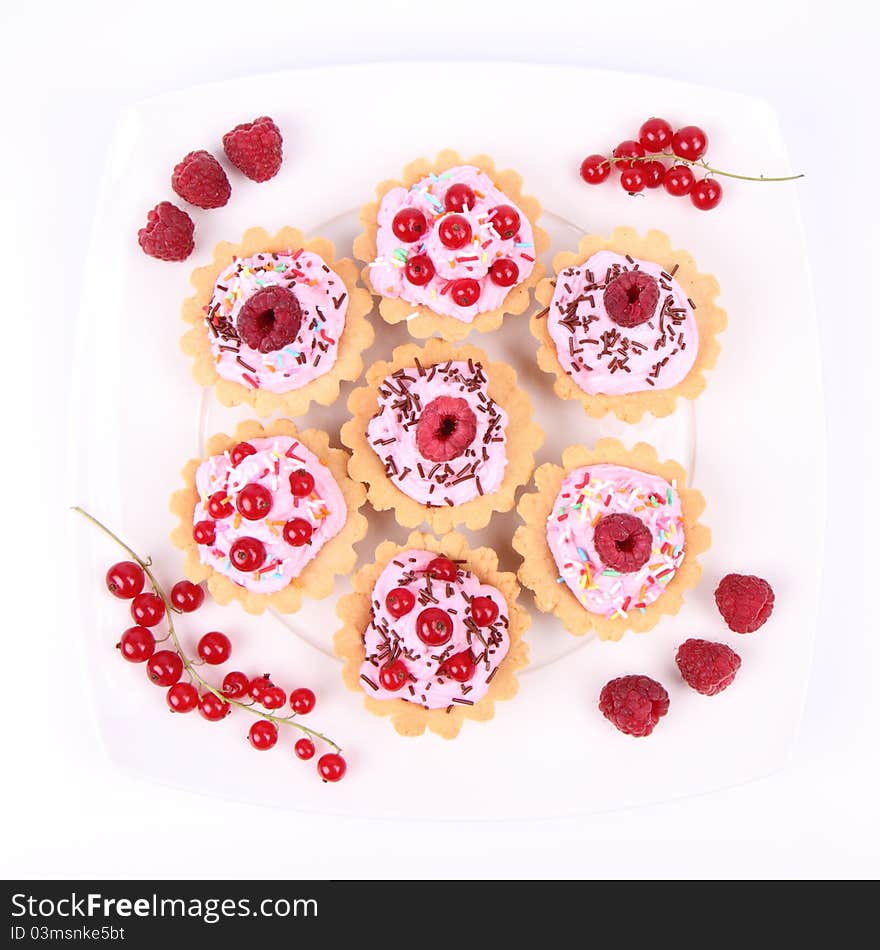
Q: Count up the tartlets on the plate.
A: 7